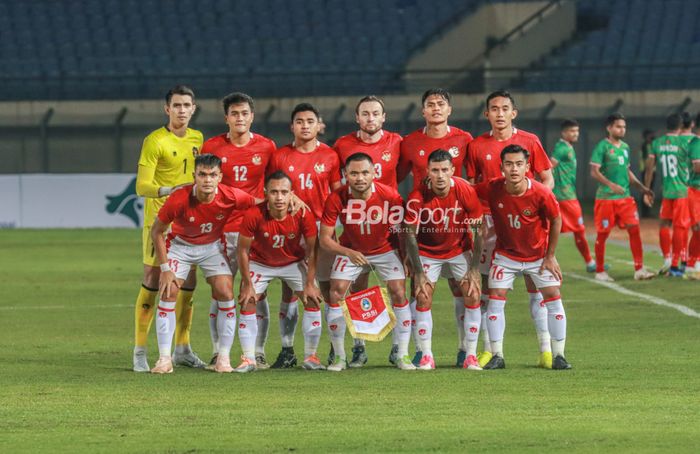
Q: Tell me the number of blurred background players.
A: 5